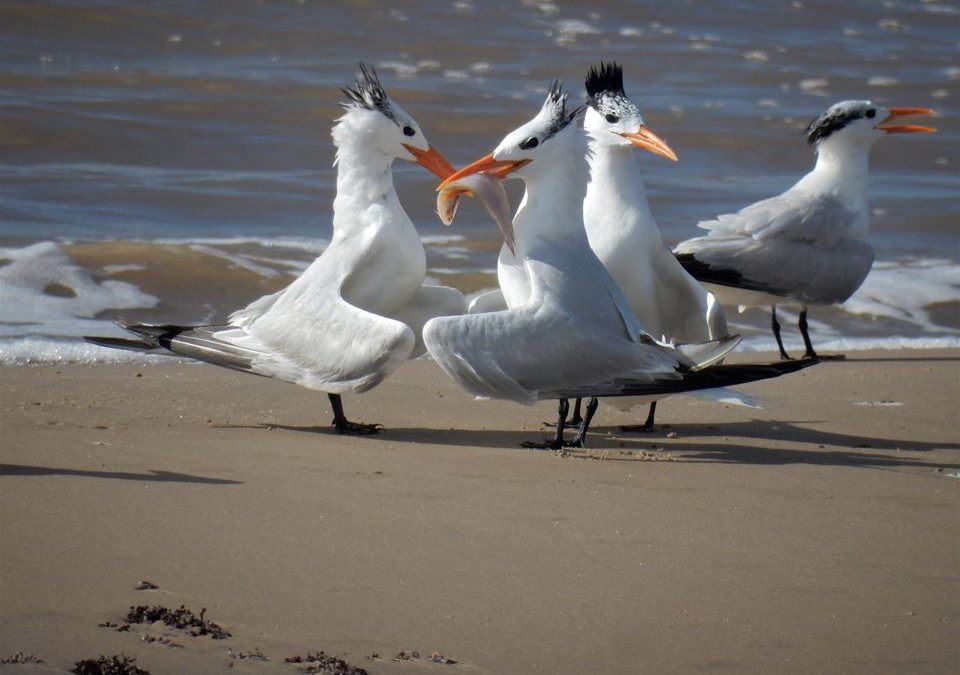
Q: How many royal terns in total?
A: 4